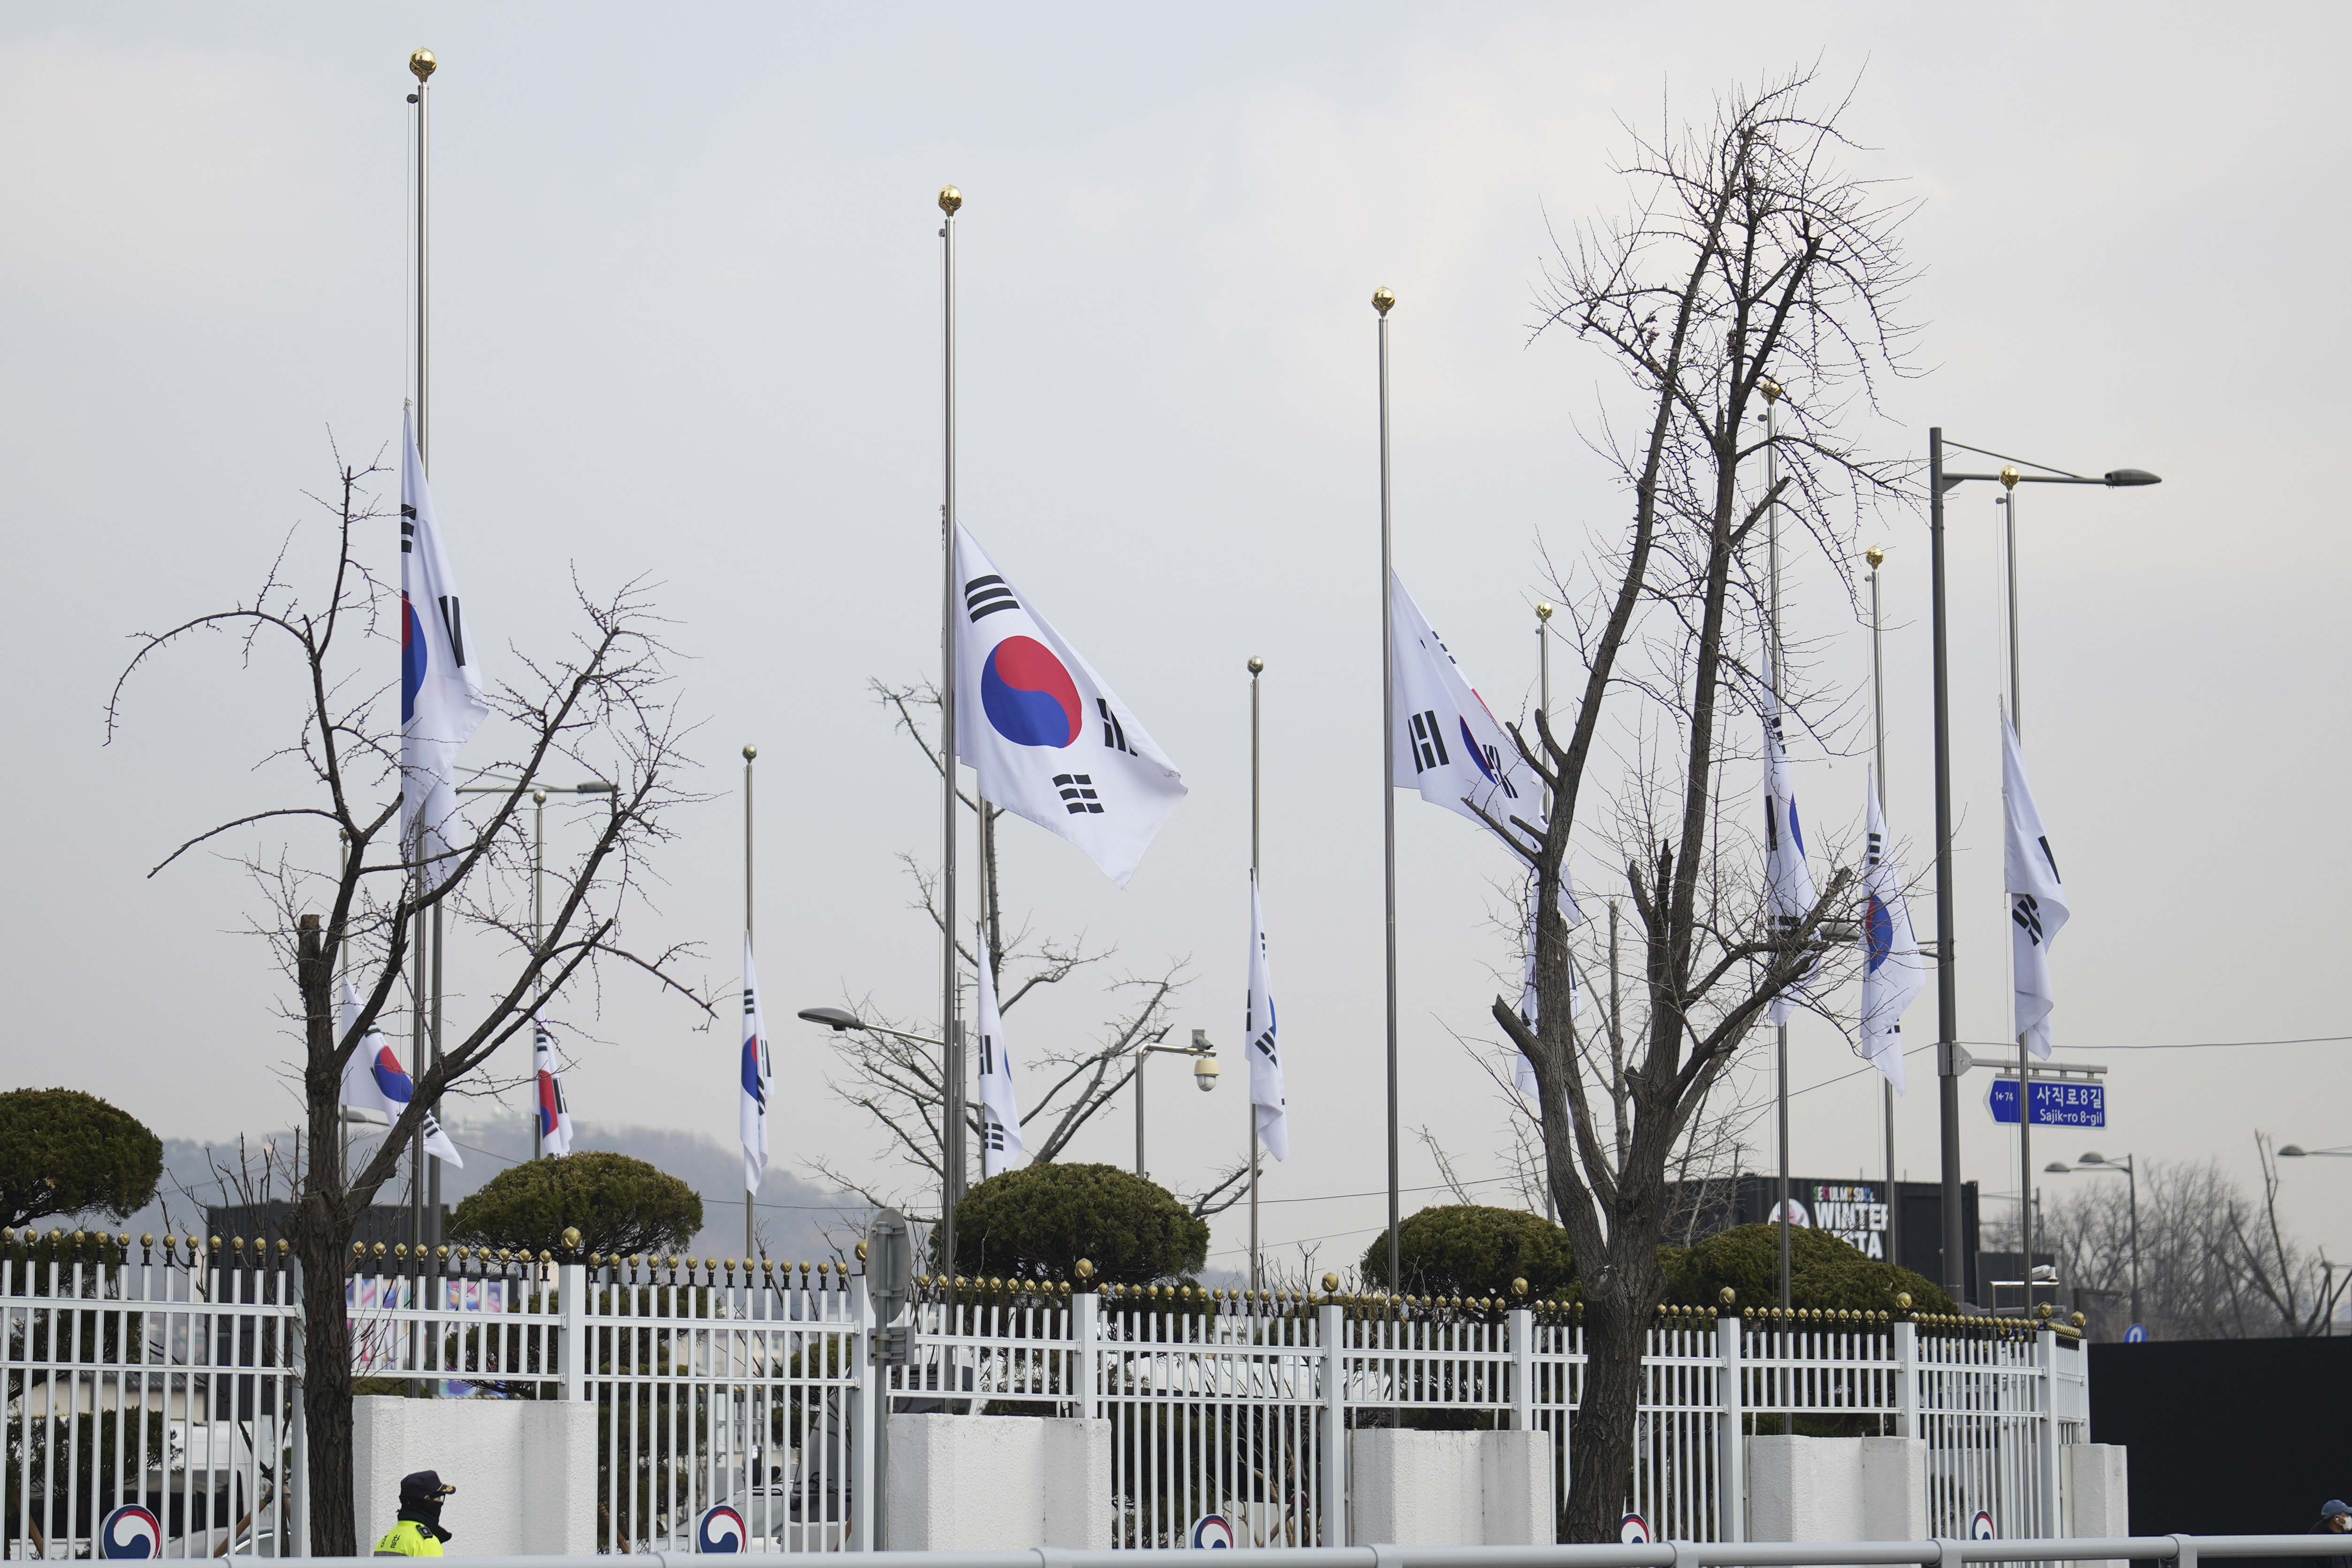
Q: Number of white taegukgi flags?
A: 12